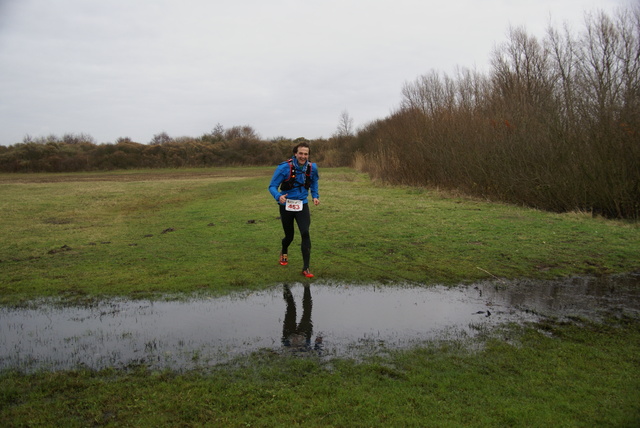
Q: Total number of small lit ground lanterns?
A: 0